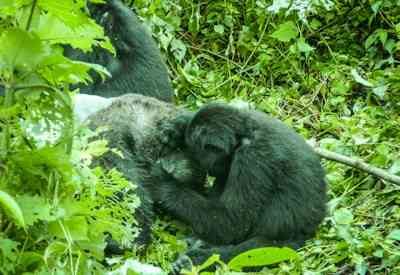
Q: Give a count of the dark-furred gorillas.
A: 3